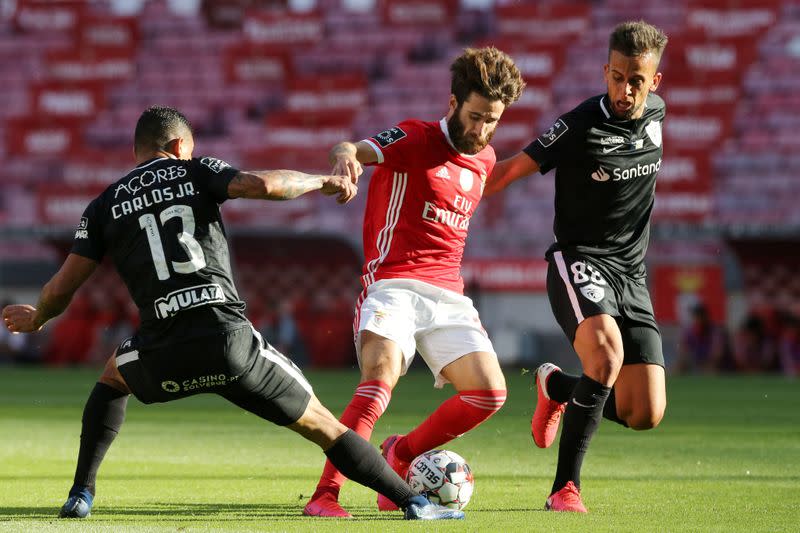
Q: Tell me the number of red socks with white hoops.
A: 2